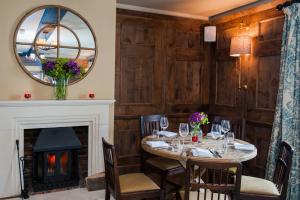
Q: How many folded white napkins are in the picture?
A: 5